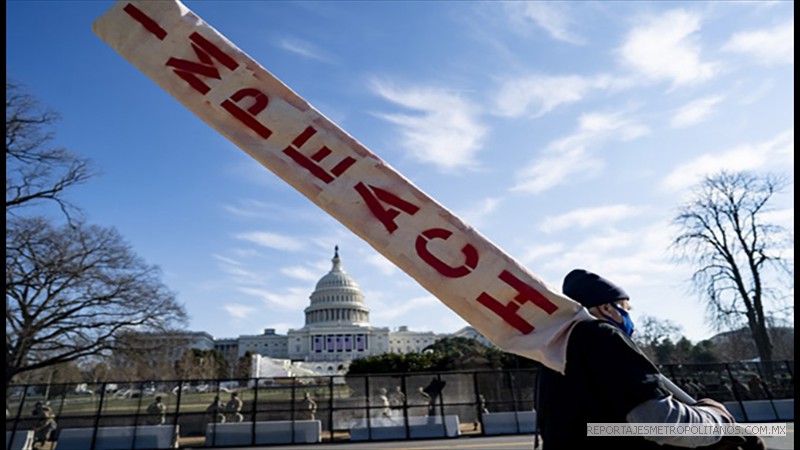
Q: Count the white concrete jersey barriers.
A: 6